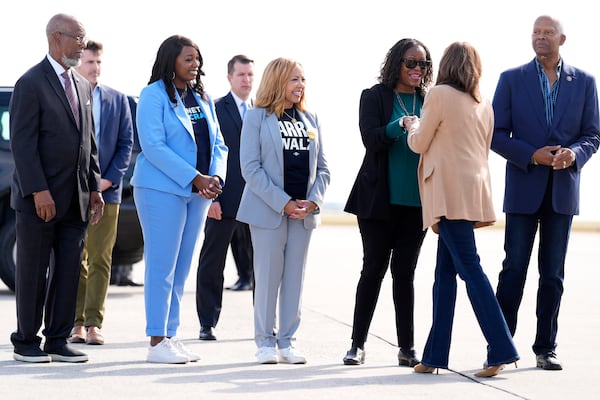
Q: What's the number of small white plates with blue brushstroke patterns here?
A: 0